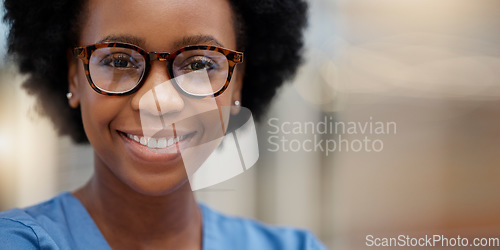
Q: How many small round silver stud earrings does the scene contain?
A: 2